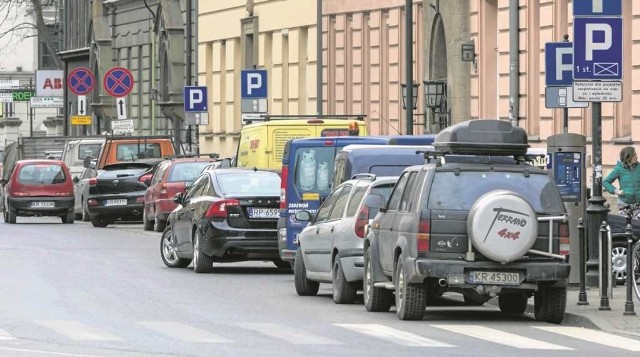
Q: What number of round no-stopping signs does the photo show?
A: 2